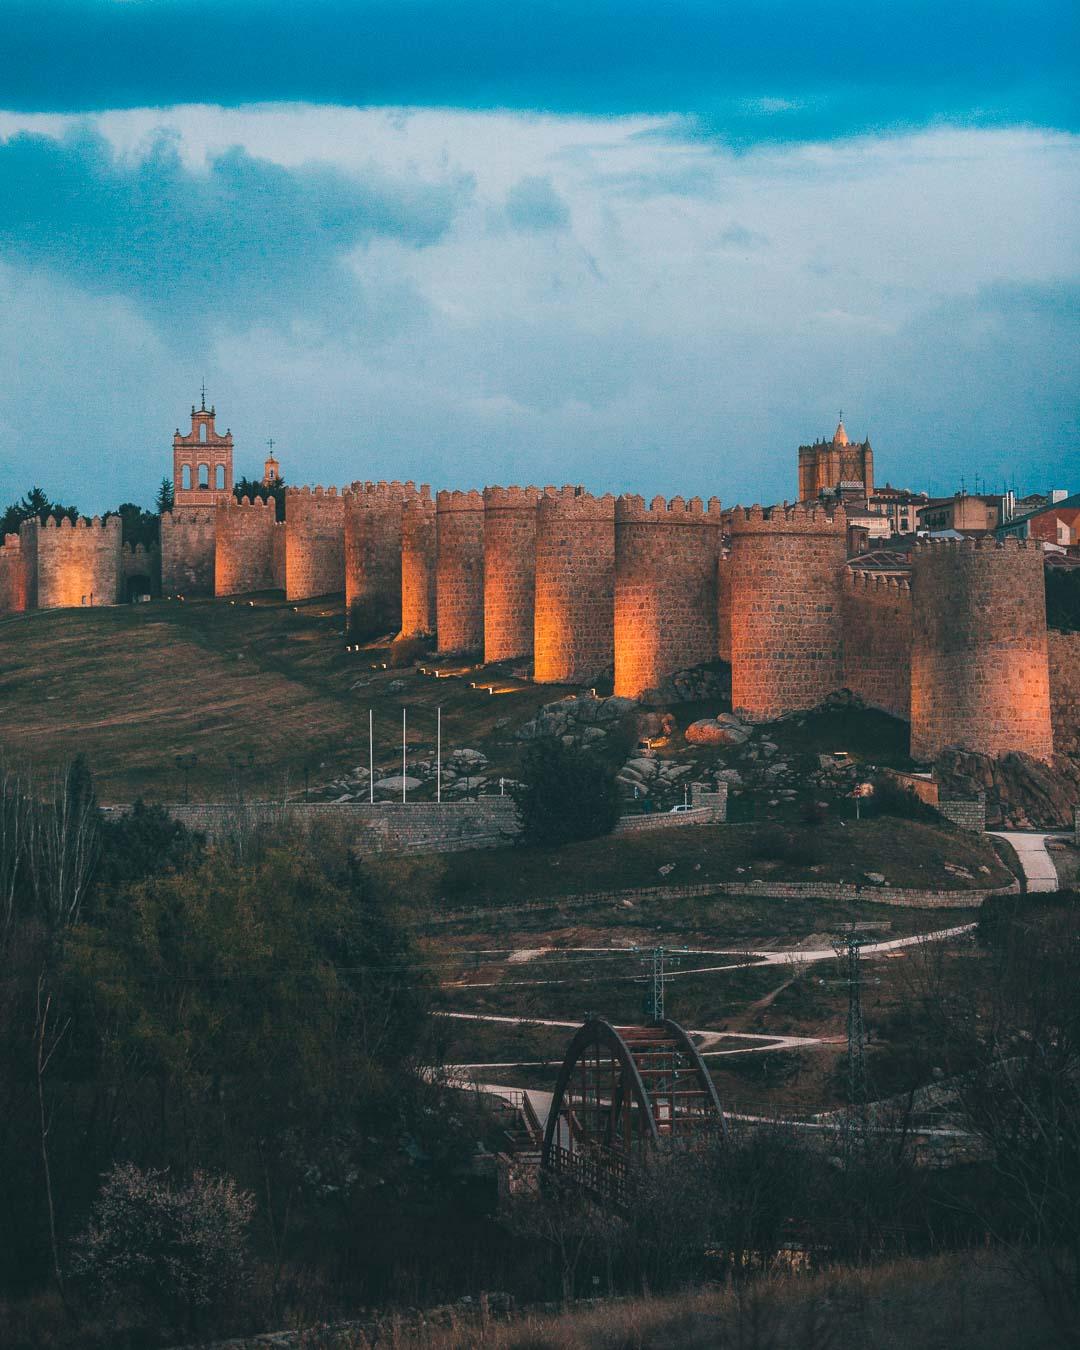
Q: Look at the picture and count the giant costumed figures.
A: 0